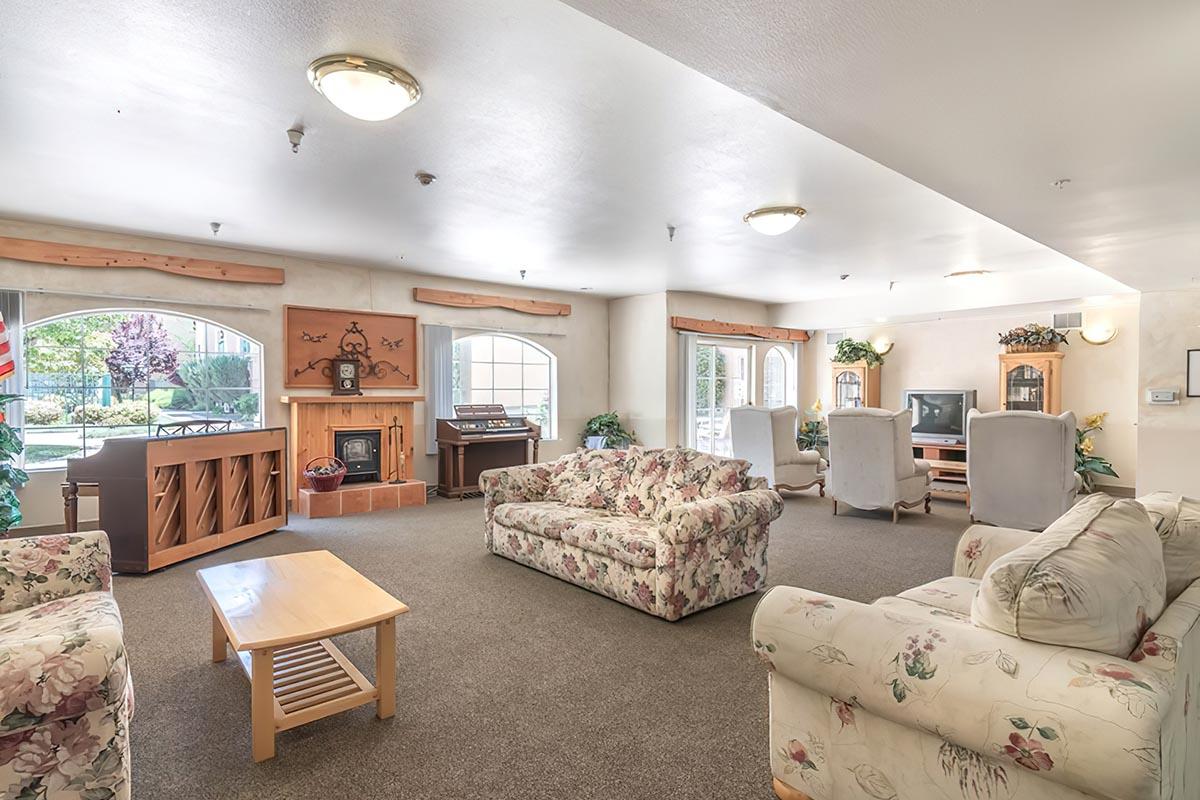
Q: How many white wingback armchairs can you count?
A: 3